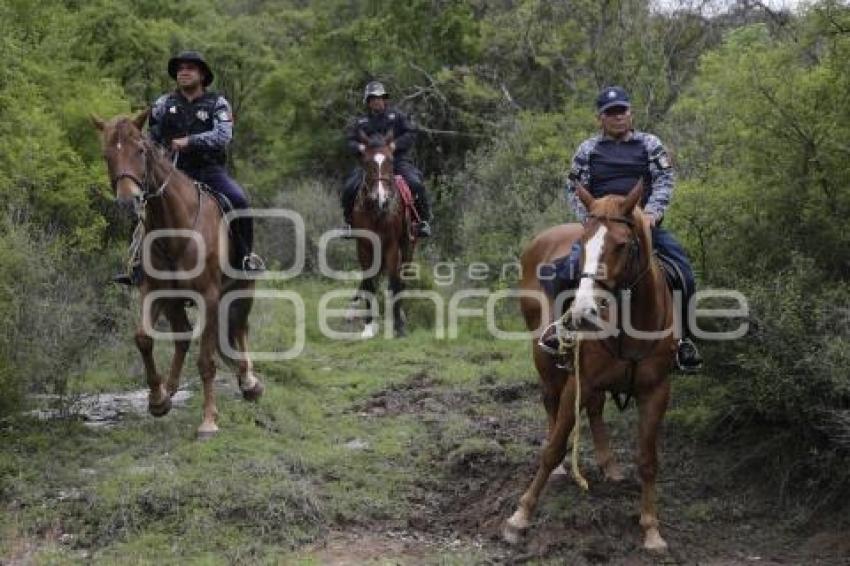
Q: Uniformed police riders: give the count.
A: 3